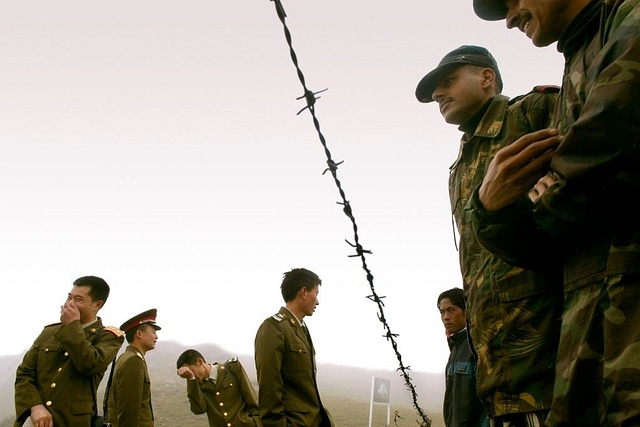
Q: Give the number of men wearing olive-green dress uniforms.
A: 4